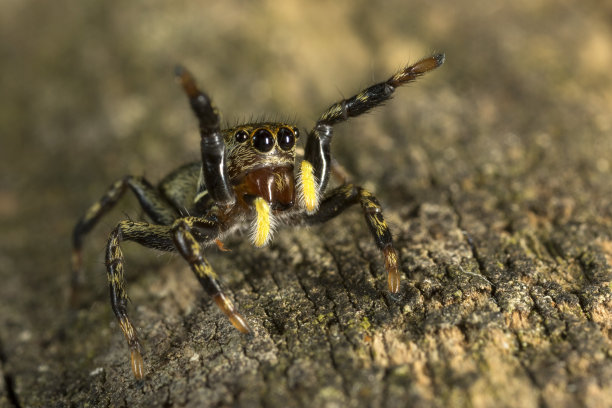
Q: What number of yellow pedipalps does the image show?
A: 2